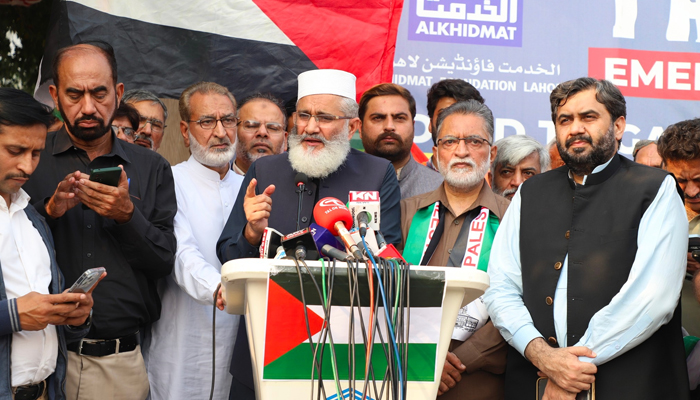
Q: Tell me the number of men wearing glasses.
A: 6